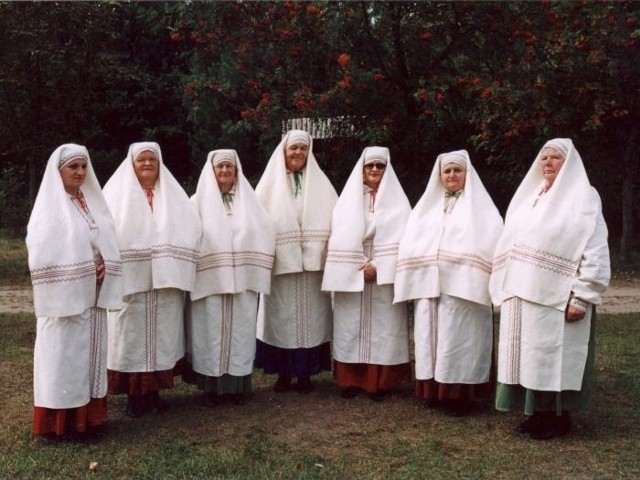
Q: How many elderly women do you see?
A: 7